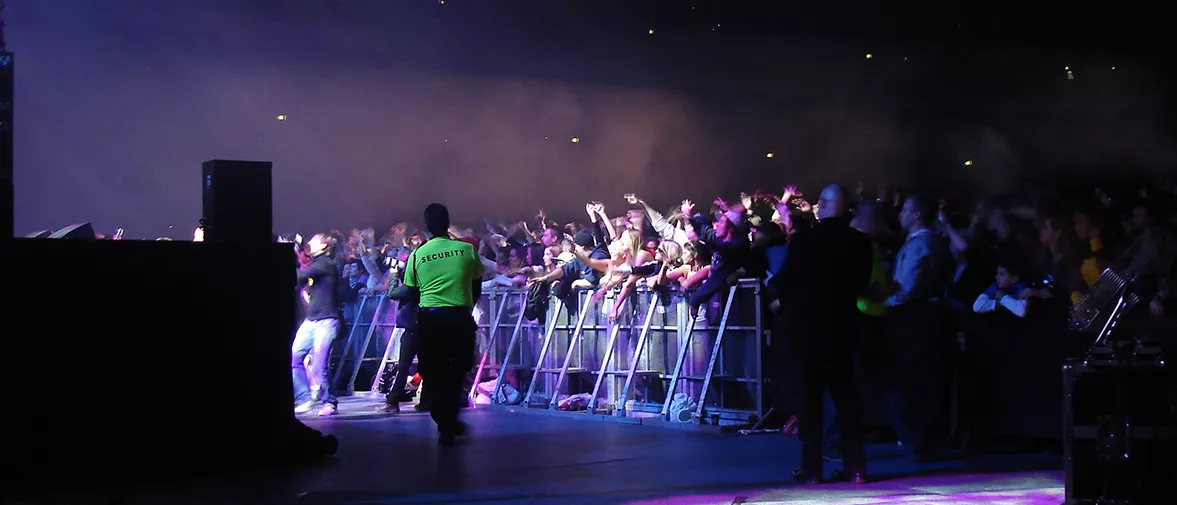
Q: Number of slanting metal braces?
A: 11